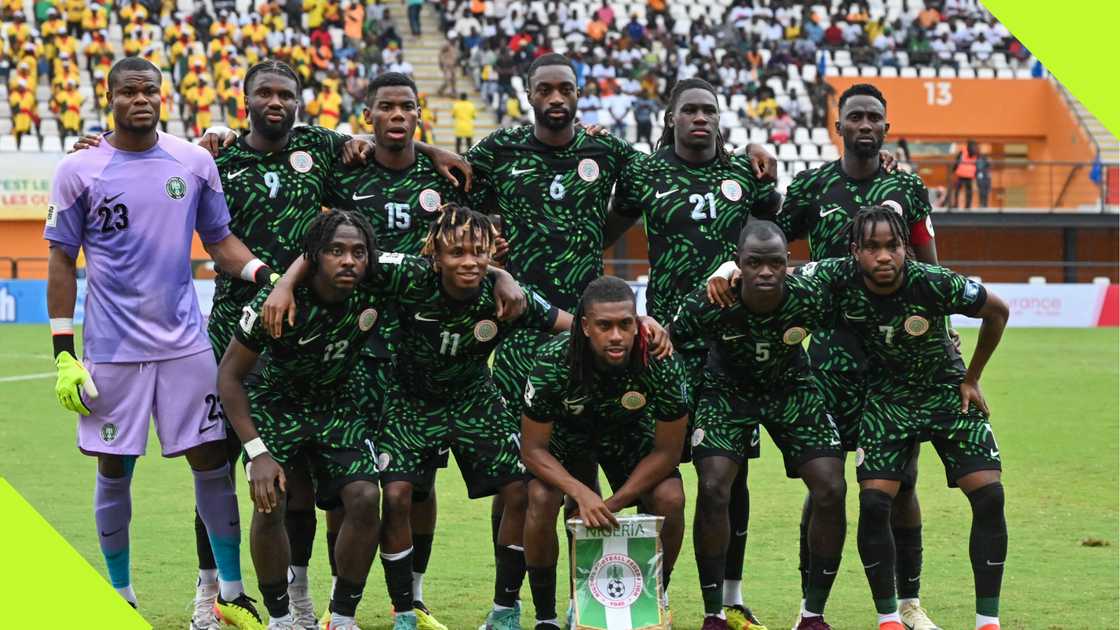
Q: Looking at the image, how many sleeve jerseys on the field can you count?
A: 11